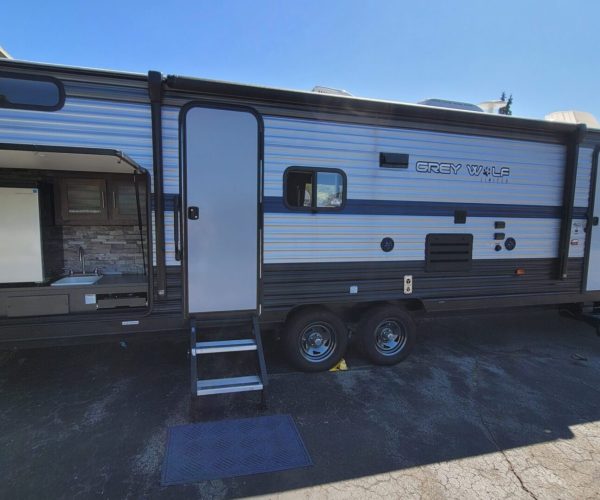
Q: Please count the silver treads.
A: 2